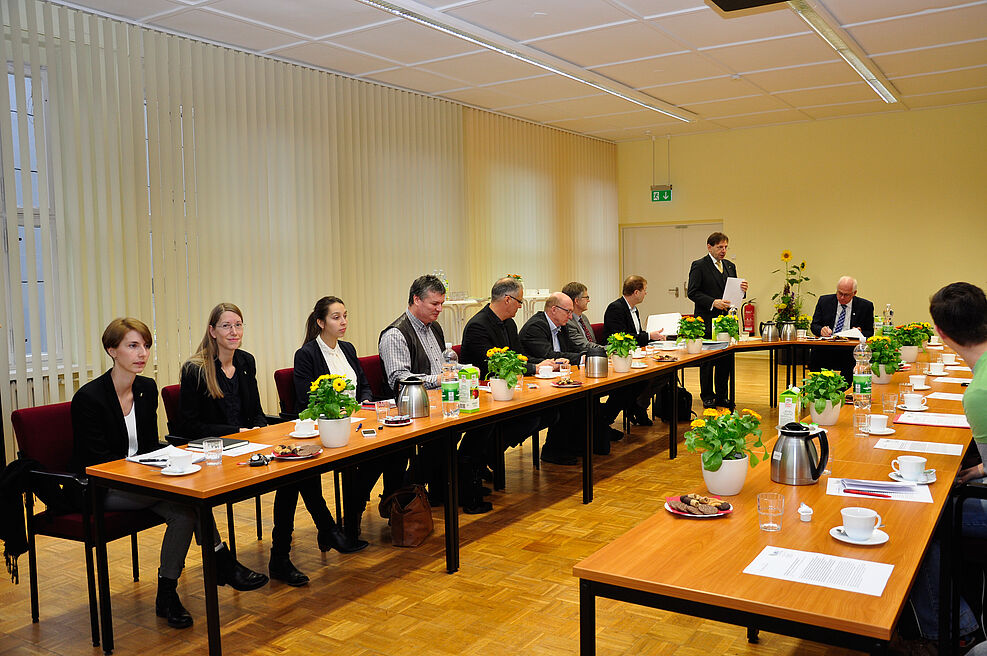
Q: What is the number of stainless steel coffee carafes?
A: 5